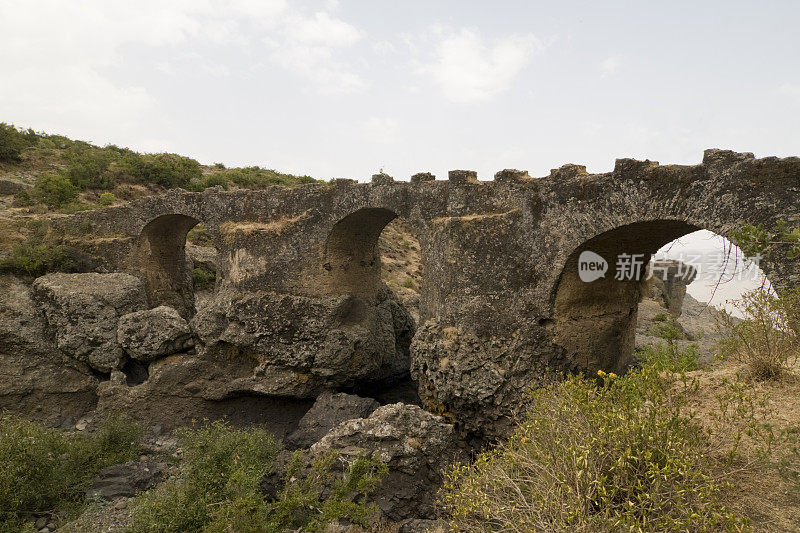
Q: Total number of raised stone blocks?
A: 8